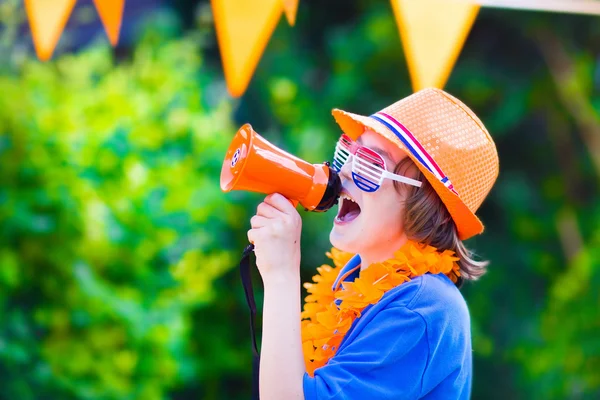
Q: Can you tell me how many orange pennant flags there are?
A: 5